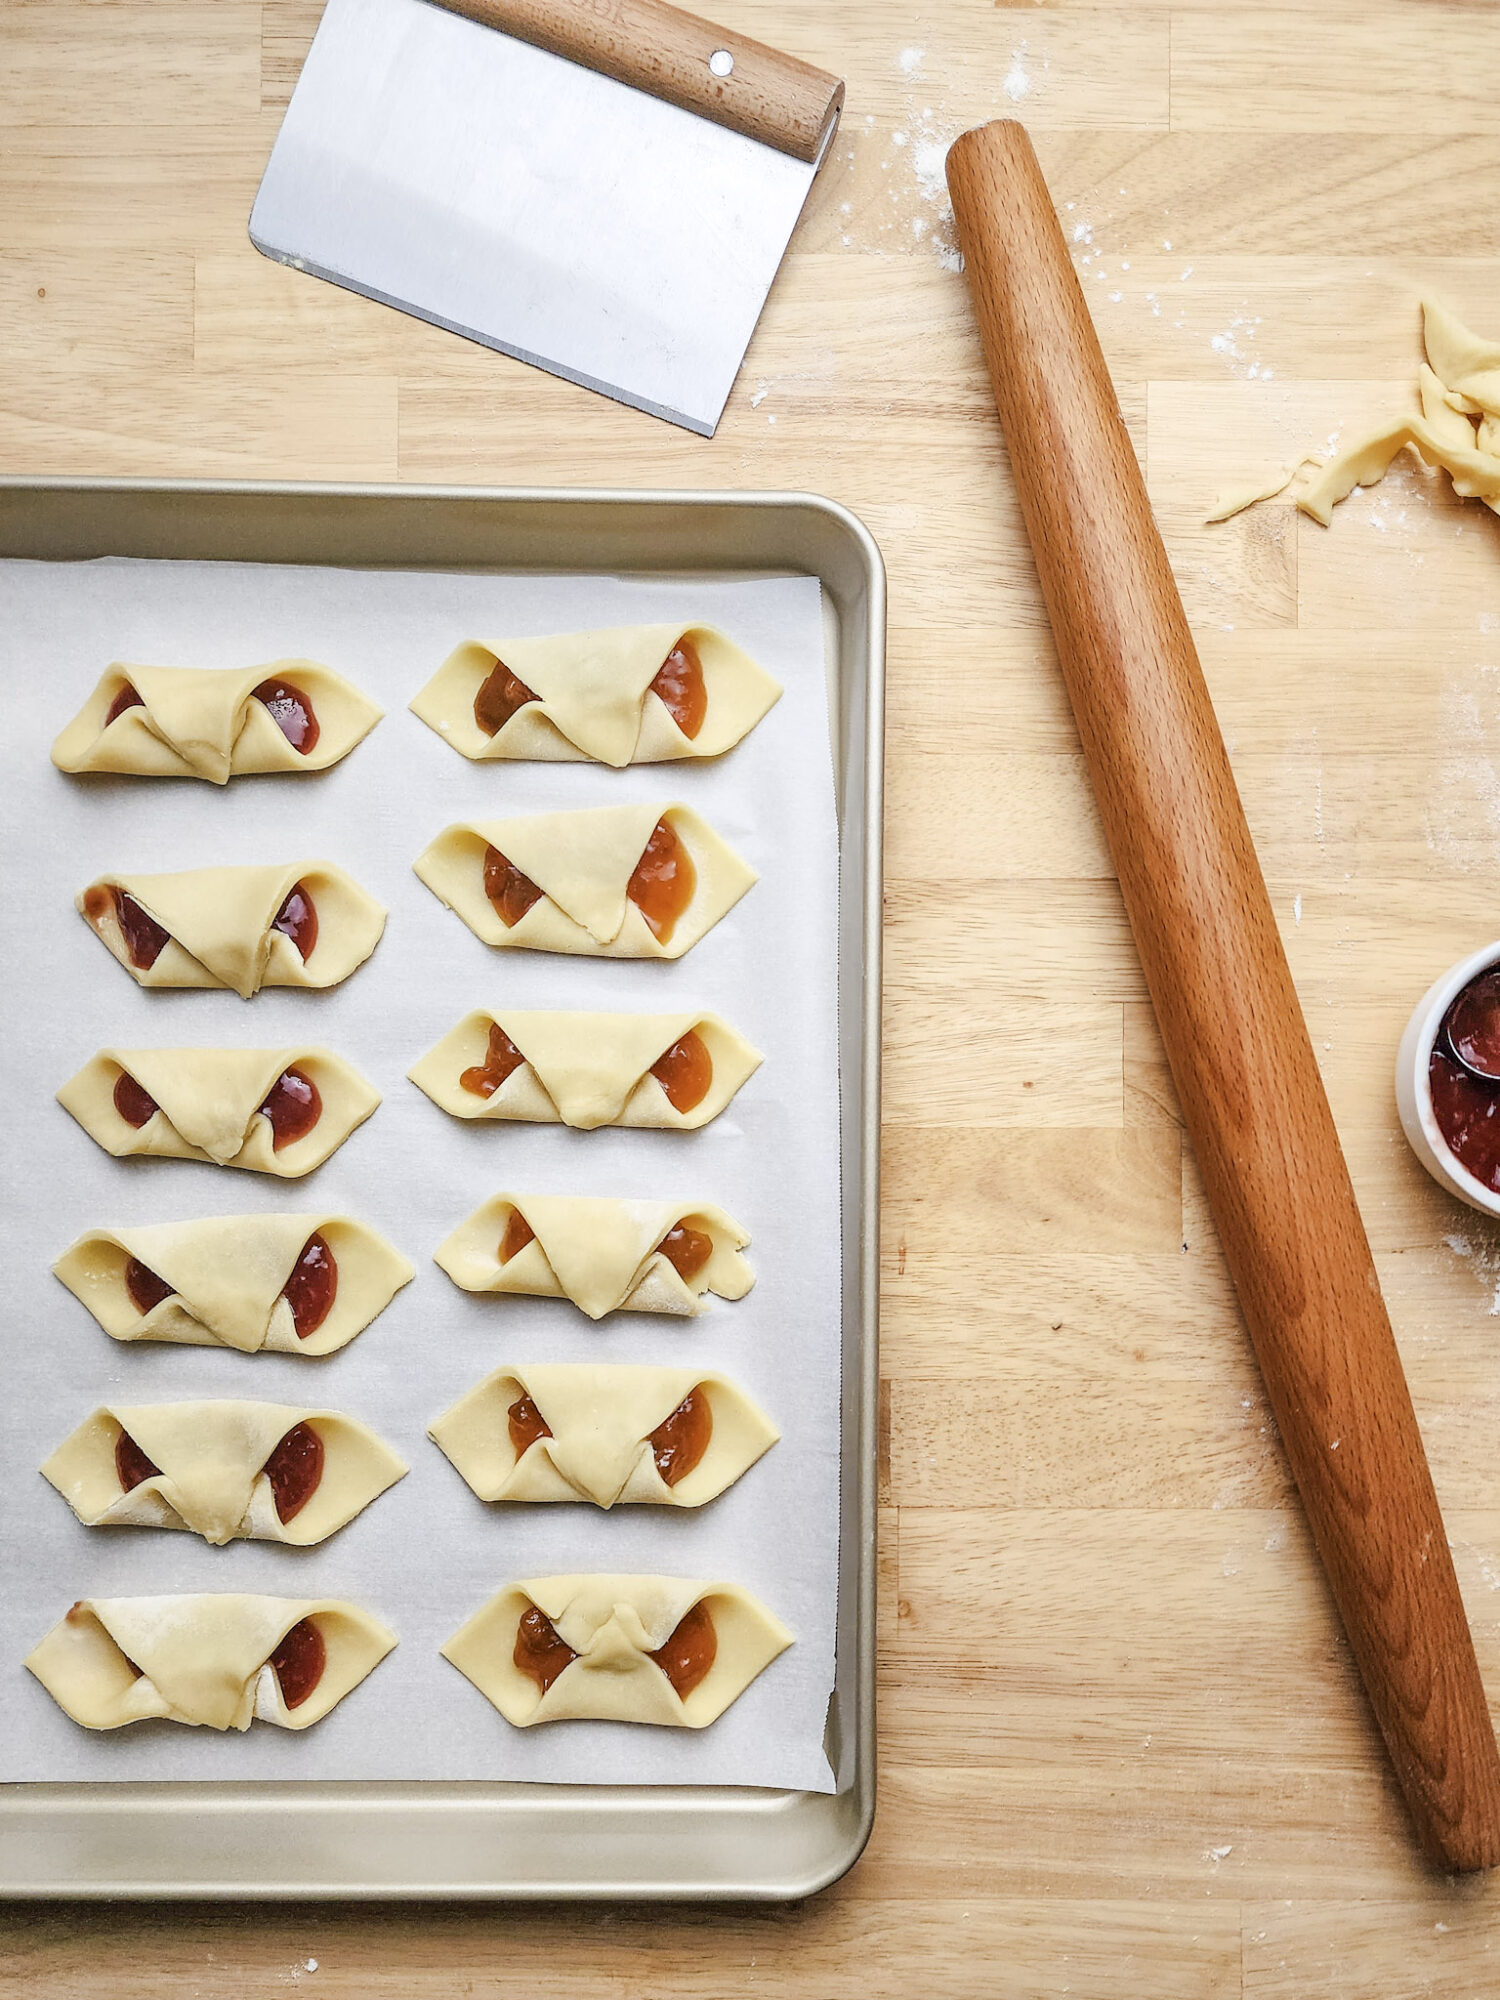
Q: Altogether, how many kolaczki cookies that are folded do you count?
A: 12